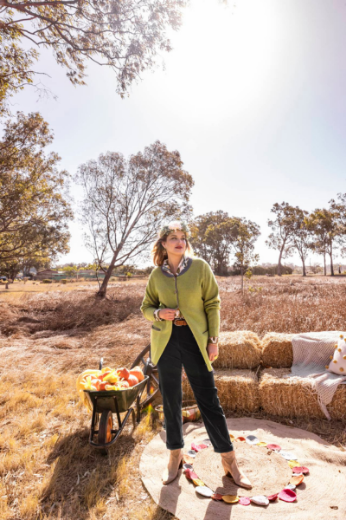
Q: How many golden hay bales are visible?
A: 4